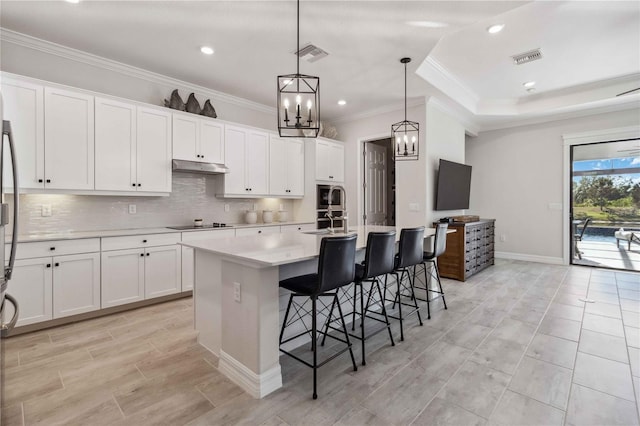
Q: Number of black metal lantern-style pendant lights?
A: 2